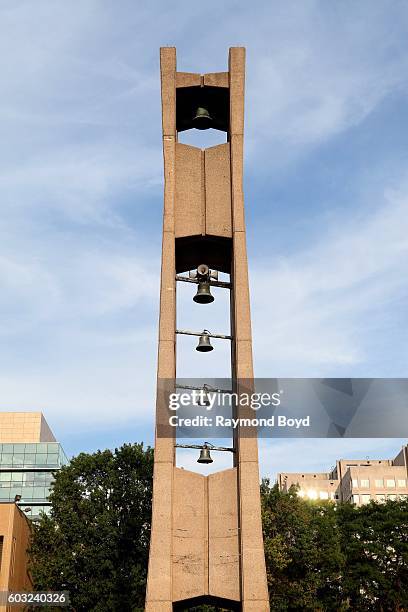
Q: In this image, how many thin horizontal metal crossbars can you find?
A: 4